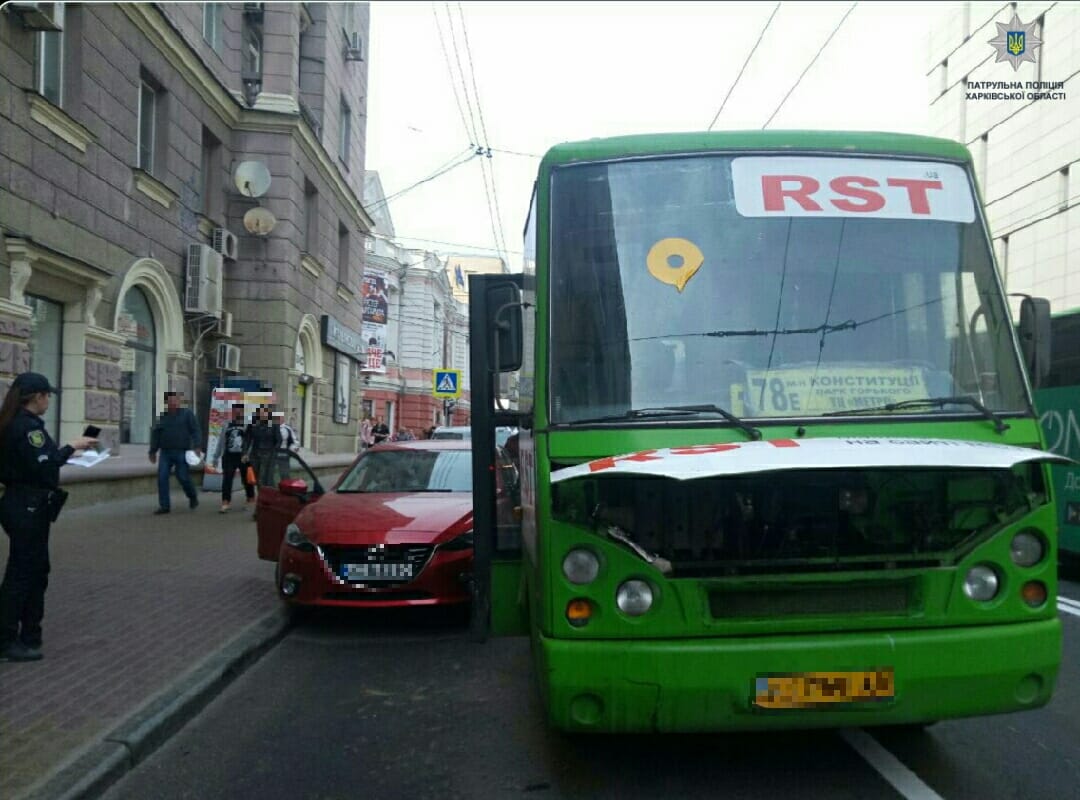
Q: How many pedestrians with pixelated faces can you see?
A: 4